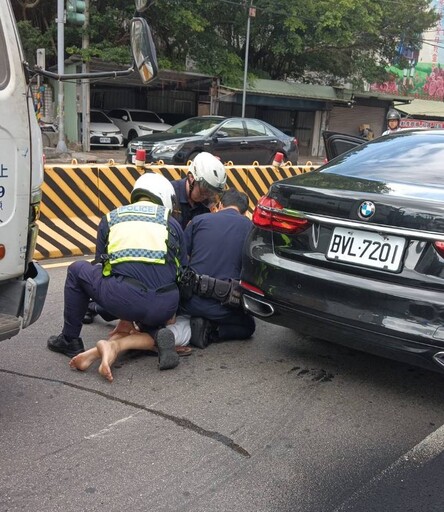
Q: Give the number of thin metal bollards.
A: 0